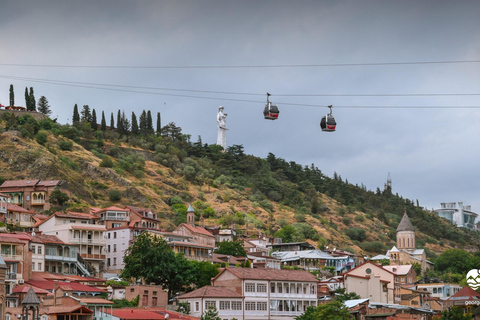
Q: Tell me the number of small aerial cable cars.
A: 2